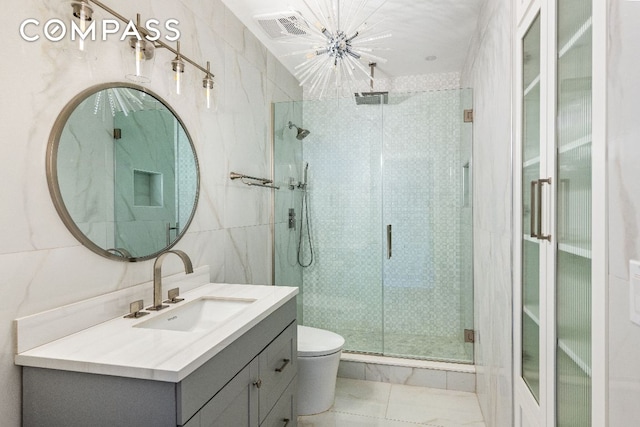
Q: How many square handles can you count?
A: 2